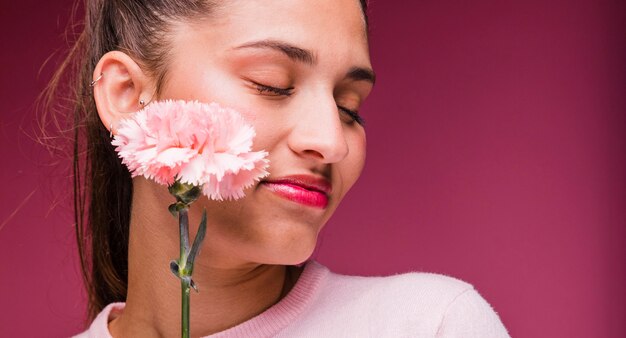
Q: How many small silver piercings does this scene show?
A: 3